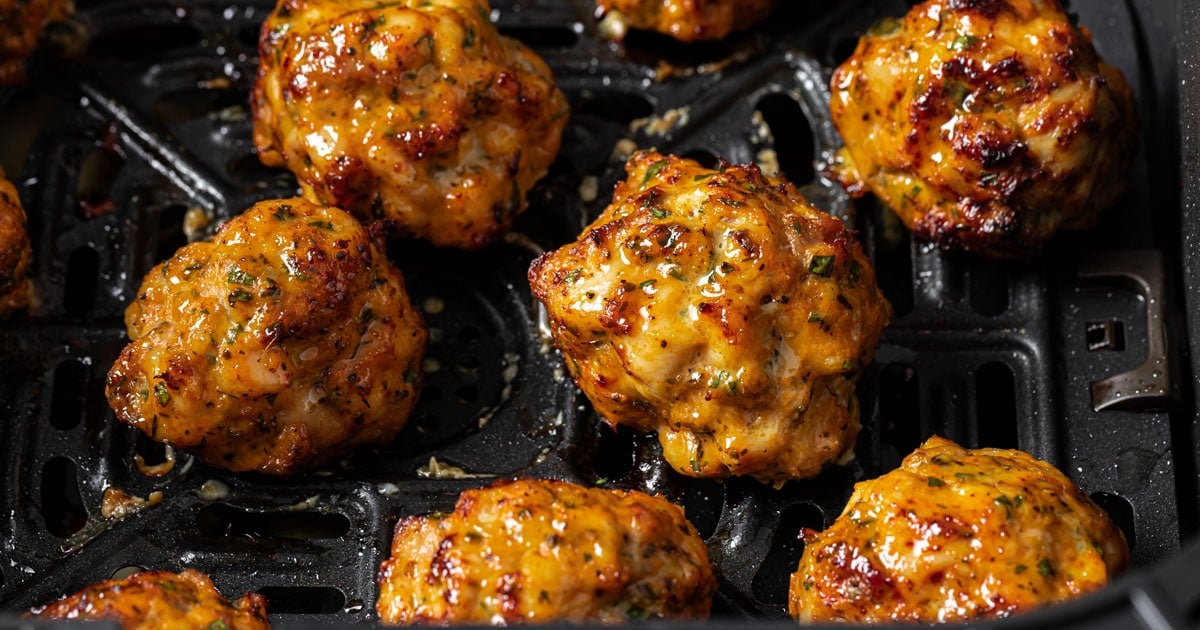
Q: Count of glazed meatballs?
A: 10